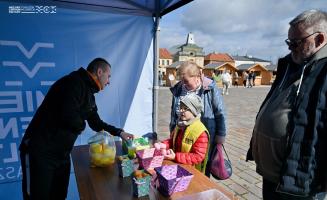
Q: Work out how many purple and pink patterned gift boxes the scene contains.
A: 2